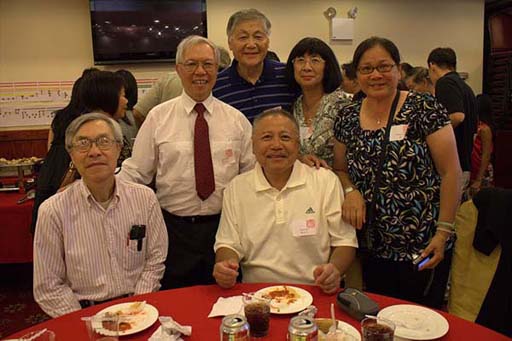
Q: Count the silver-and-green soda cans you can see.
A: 2